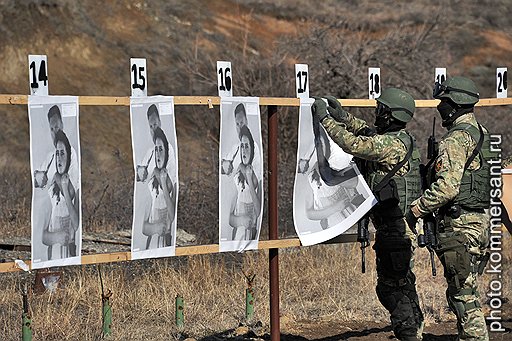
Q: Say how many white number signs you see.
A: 7